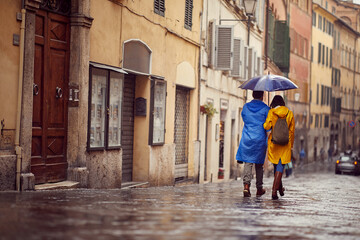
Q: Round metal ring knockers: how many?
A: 2